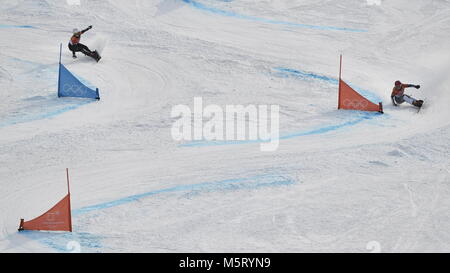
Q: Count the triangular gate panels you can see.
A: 3